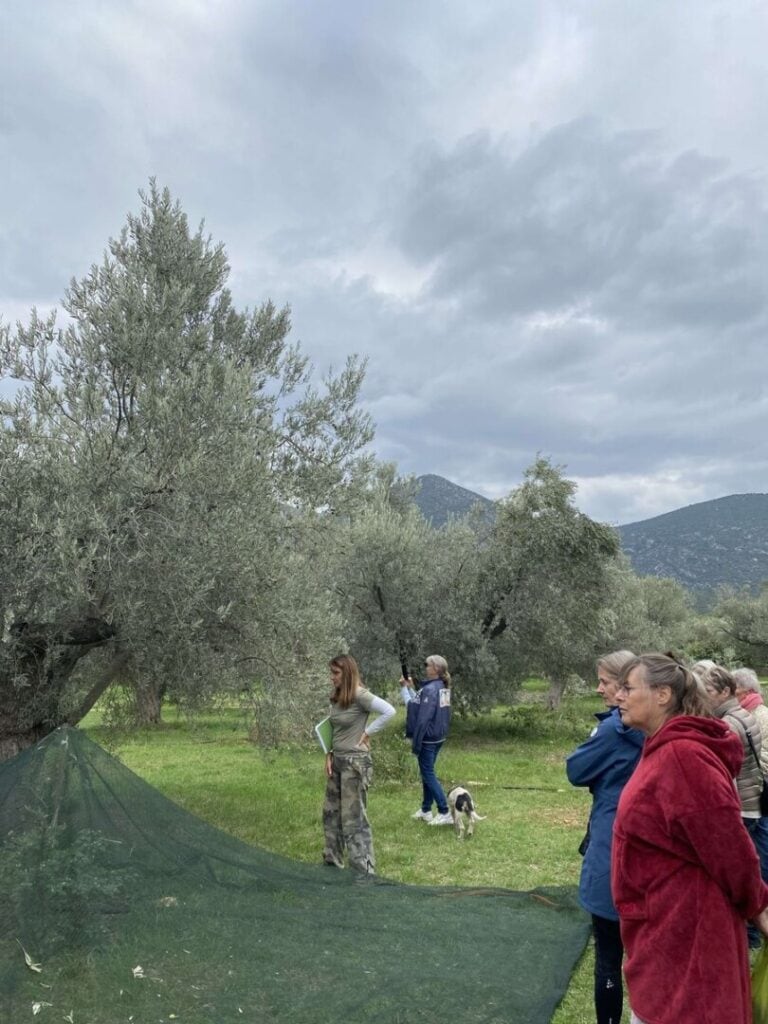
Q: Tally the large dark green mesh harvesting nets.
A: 1